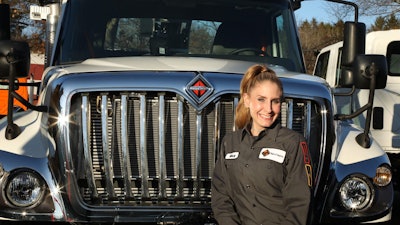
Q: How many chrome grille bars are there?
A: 11